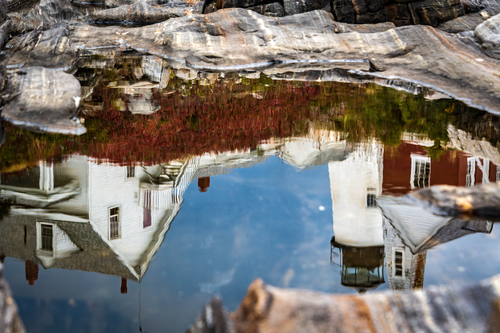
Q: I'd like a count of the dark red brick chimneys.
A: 3